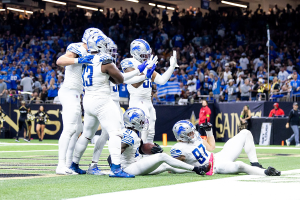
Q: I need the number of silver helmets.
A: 6